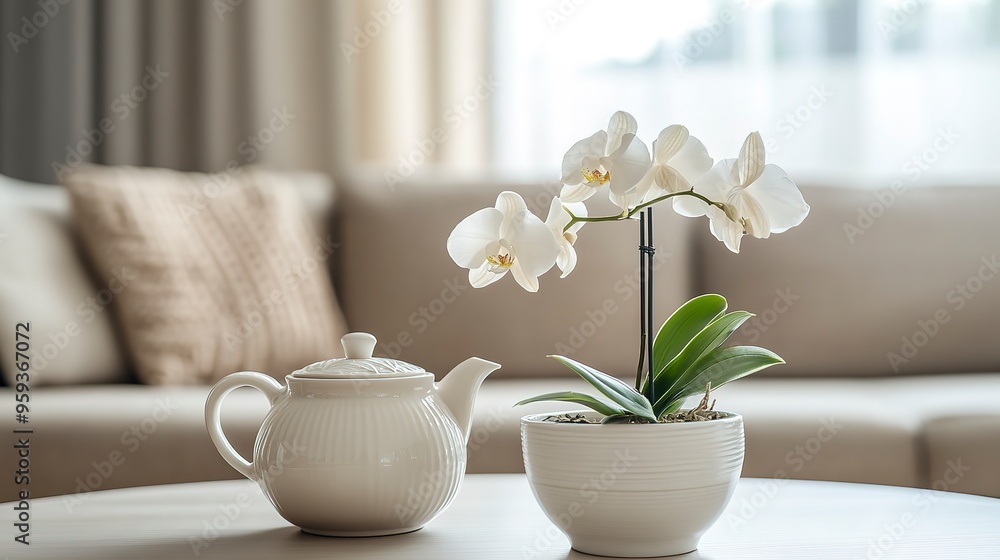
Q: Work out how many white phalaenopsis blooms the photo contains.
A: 5